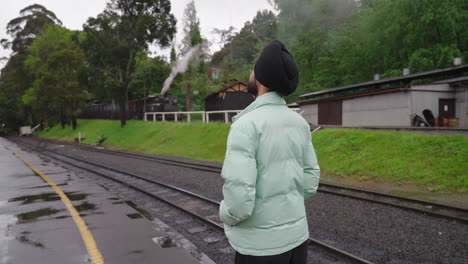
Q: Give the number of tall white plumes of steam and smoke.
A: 1